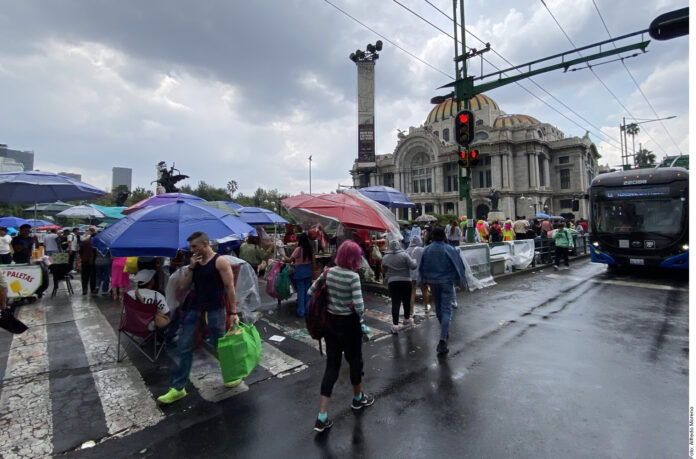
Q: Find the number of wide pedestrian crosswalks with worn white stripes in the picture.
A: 1